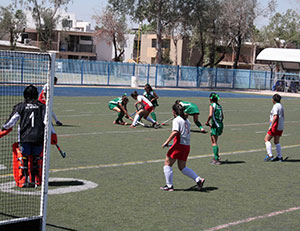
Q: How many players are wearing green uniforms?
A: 4